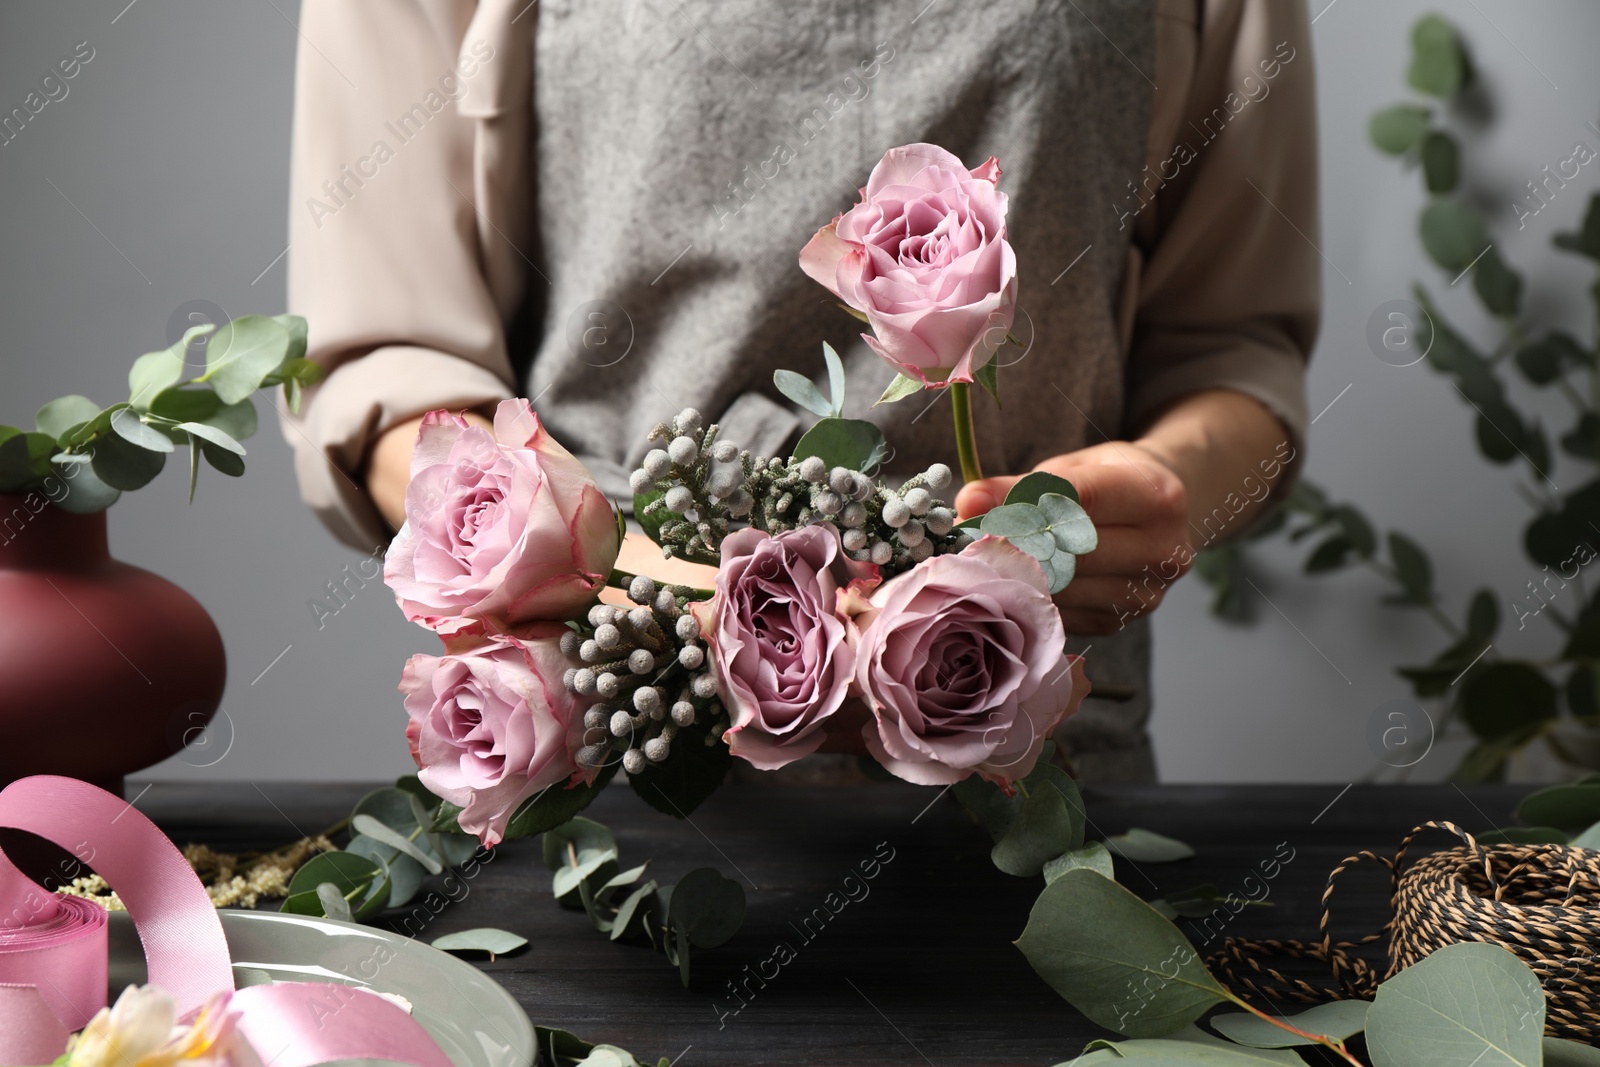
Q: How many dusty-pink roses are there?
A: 5